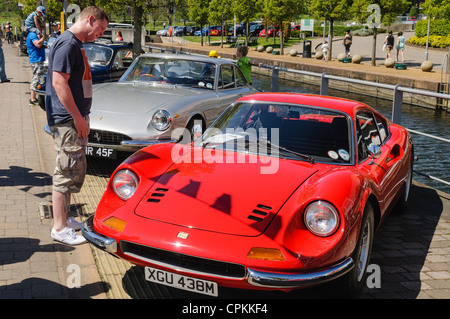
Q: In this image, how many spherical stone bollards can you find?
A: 8